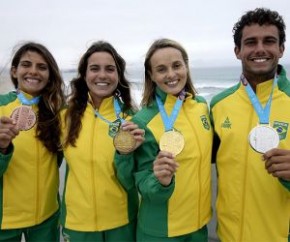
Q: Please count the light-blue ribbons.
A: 4